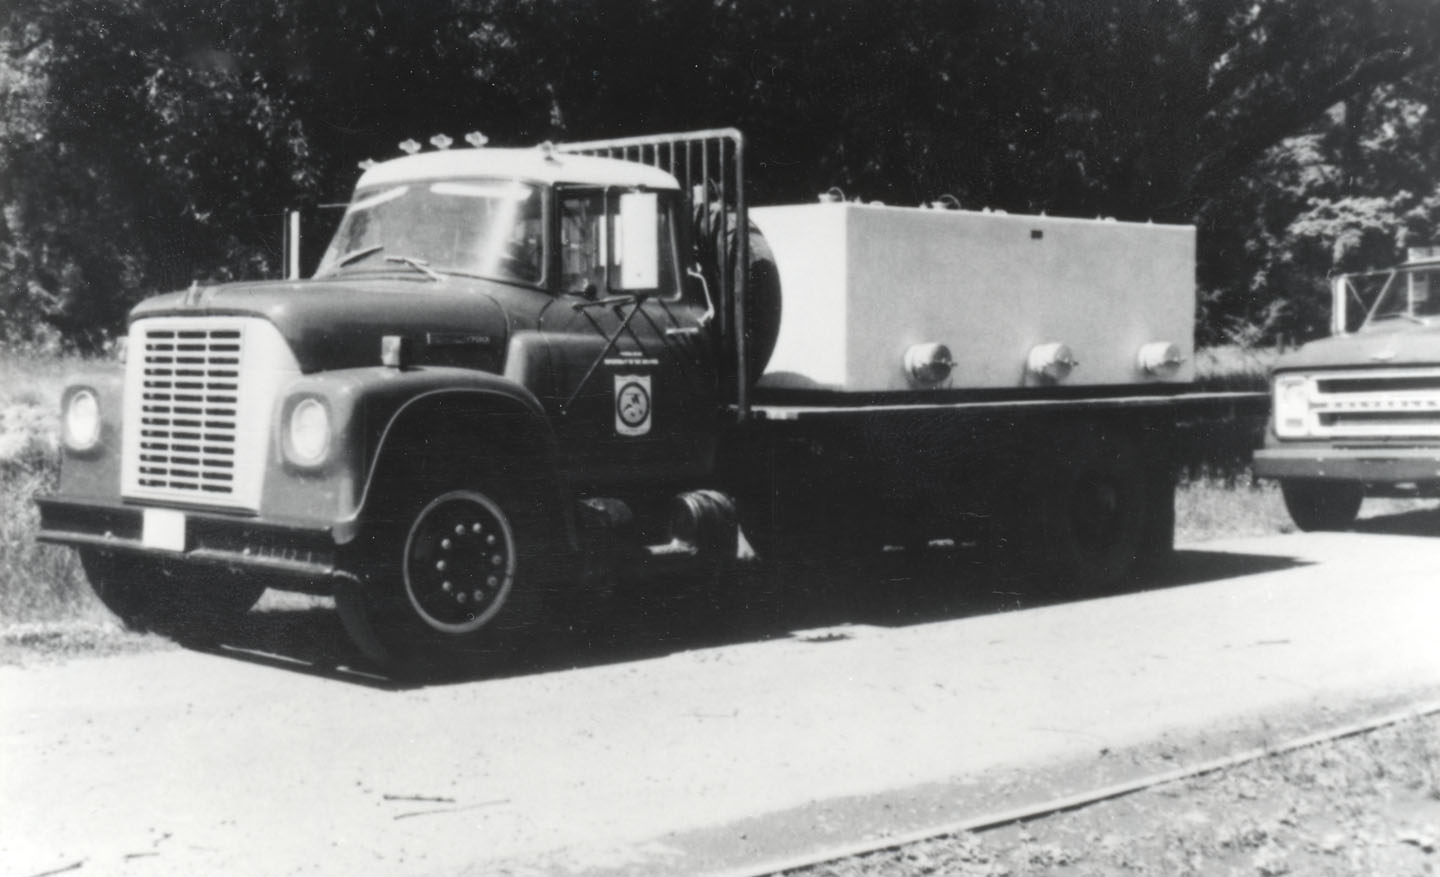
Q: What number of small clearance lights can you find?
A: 5